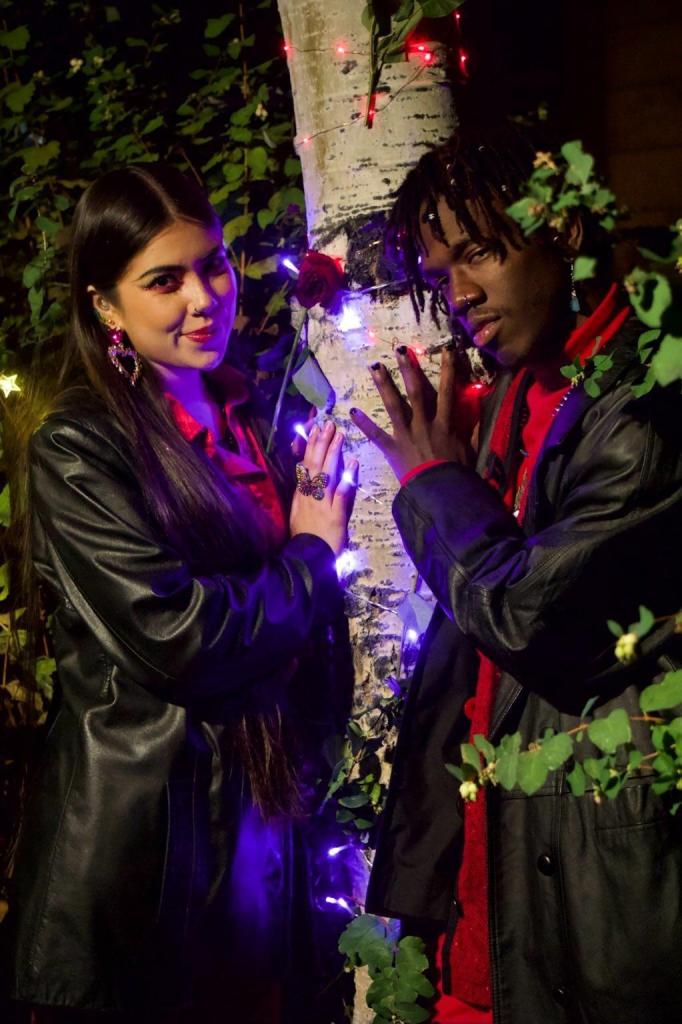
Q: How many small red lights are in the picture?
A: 11